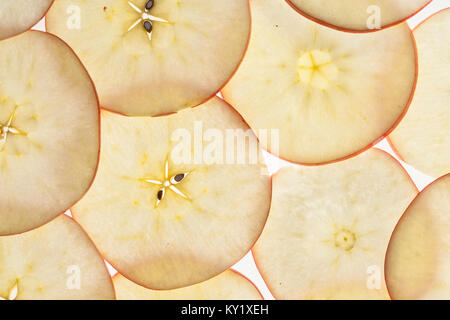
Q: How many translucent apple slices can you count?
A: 11